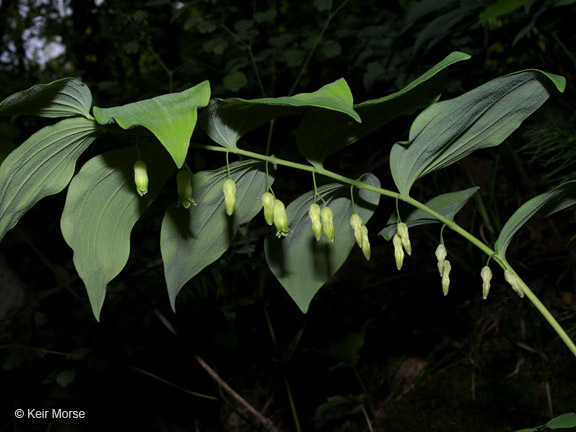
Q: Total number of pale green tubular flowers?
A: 15